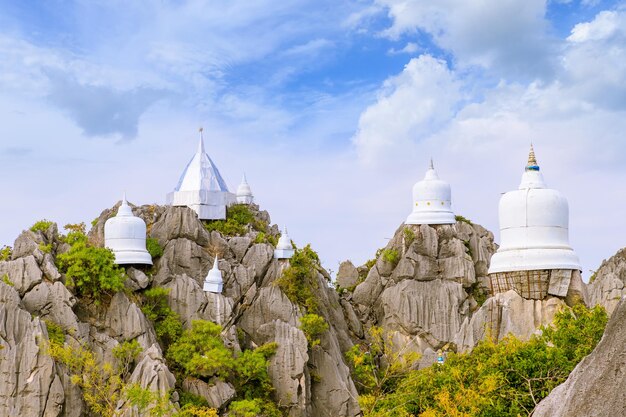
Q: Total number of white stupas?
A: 7